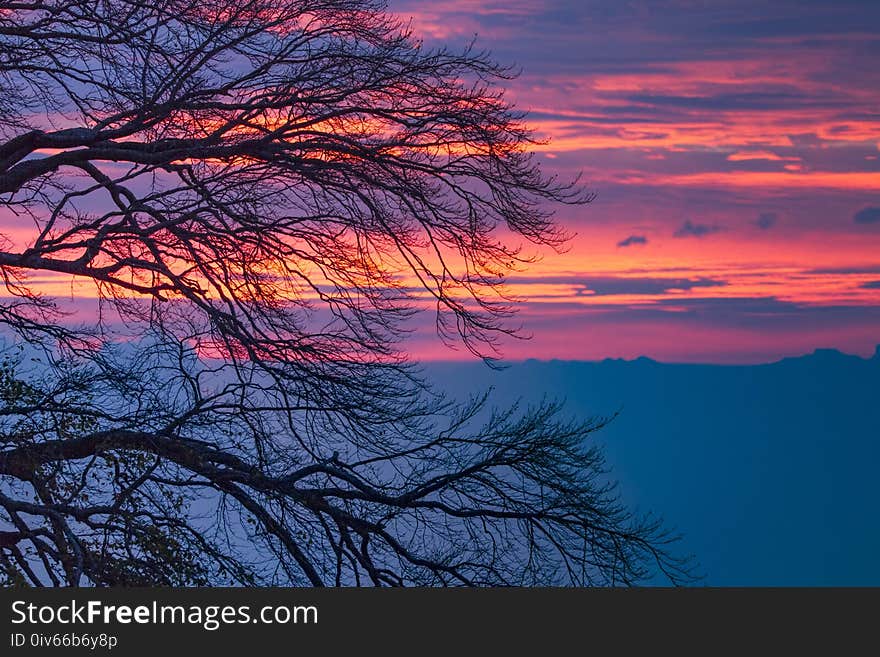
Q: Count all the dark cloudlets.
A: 4